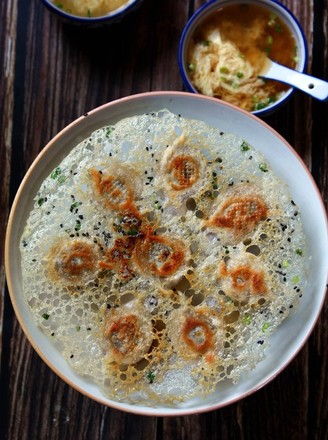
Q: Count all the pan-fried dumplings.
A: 8